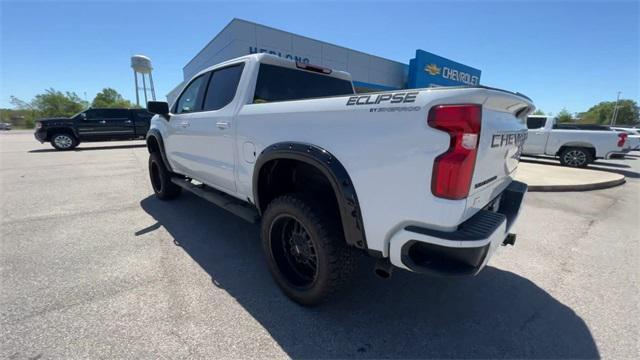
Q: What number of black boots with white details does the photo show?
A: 0